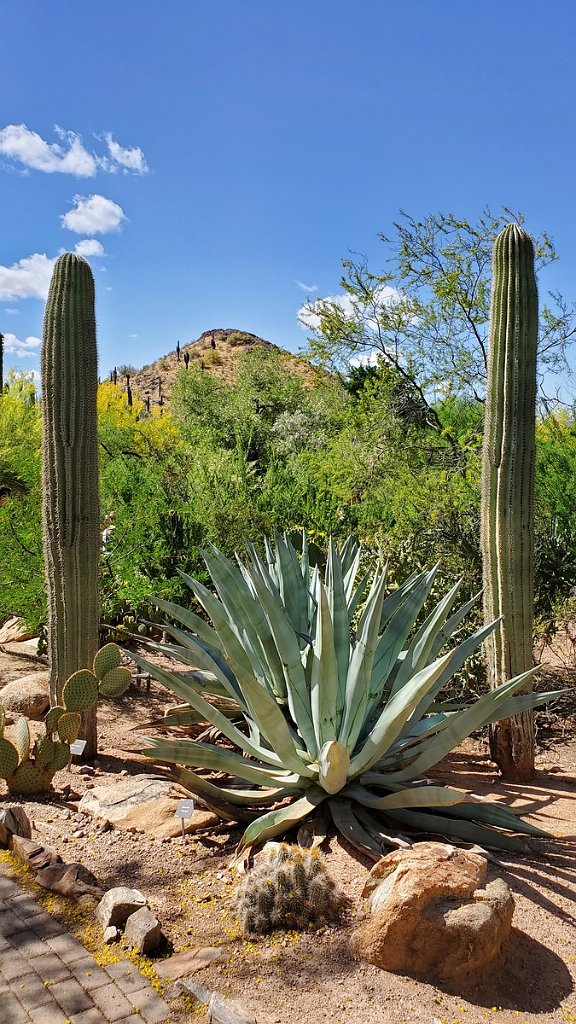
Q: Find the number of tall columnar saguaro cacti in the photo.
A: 2